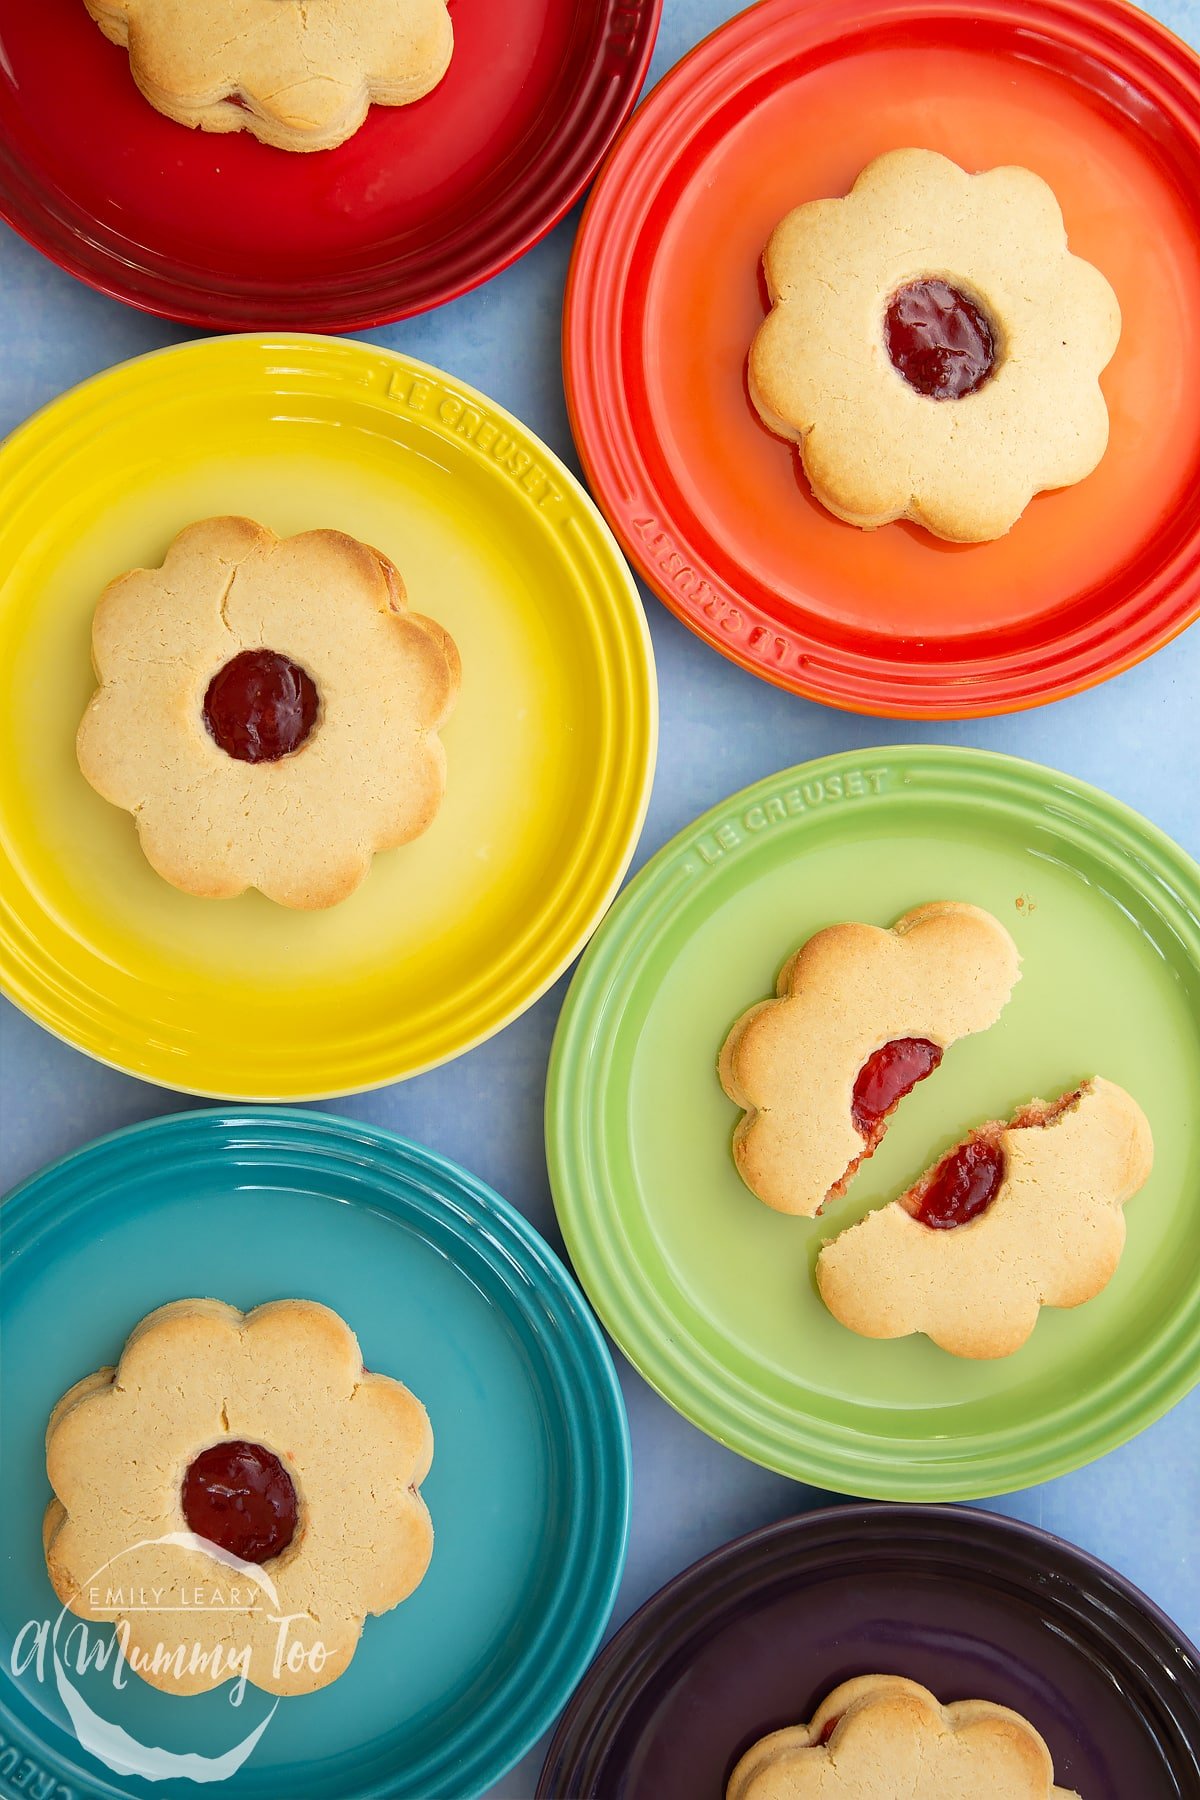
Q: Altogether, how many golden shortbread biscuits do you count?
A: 6